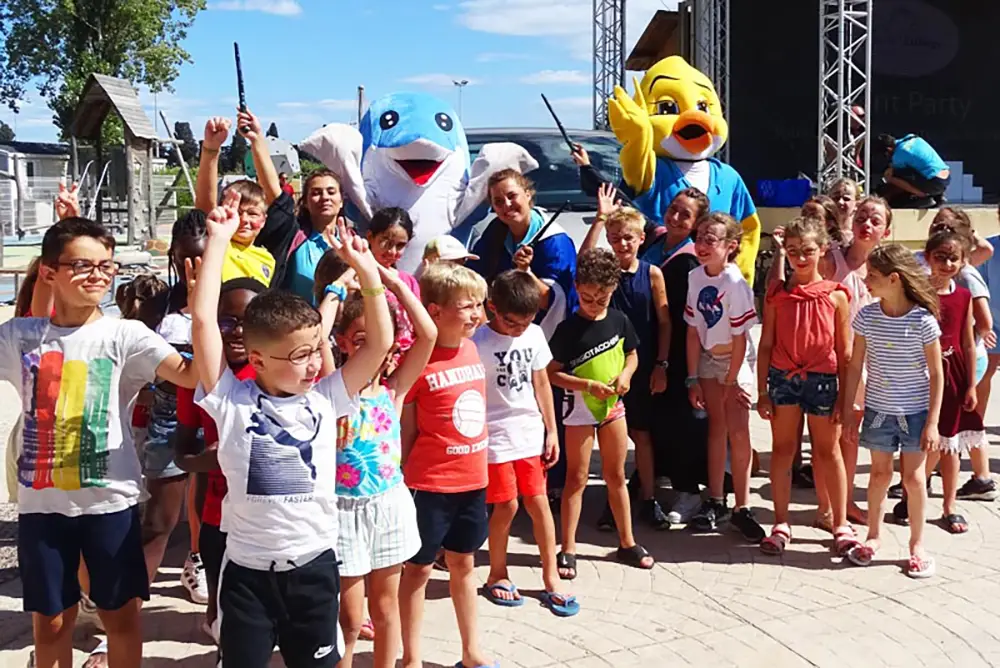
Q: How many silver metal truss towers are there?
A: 3